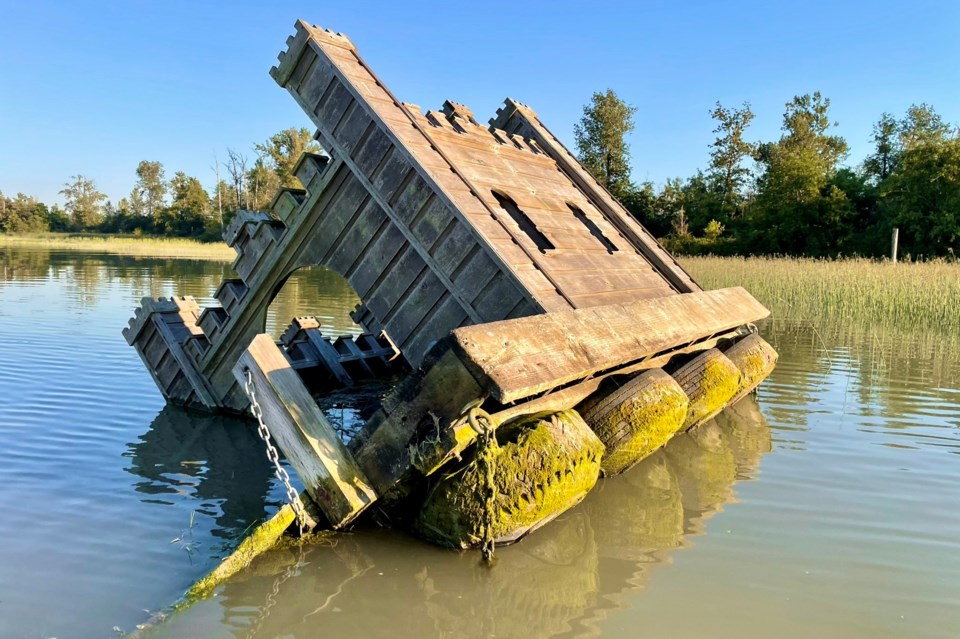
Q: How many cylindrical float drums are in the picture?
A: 4